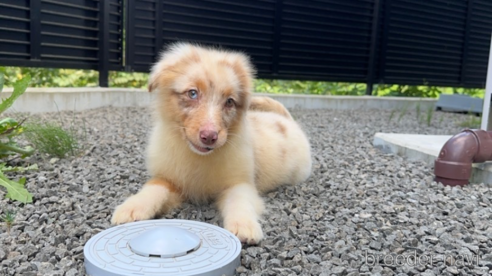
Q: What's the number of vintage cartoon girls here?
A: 0